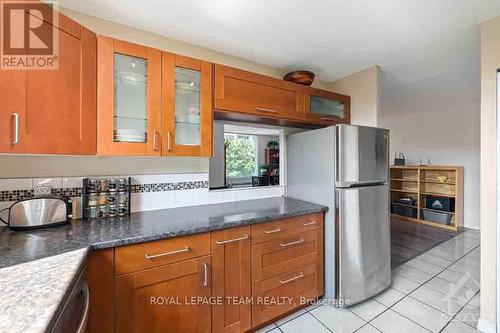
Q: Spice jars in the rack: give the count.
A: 12